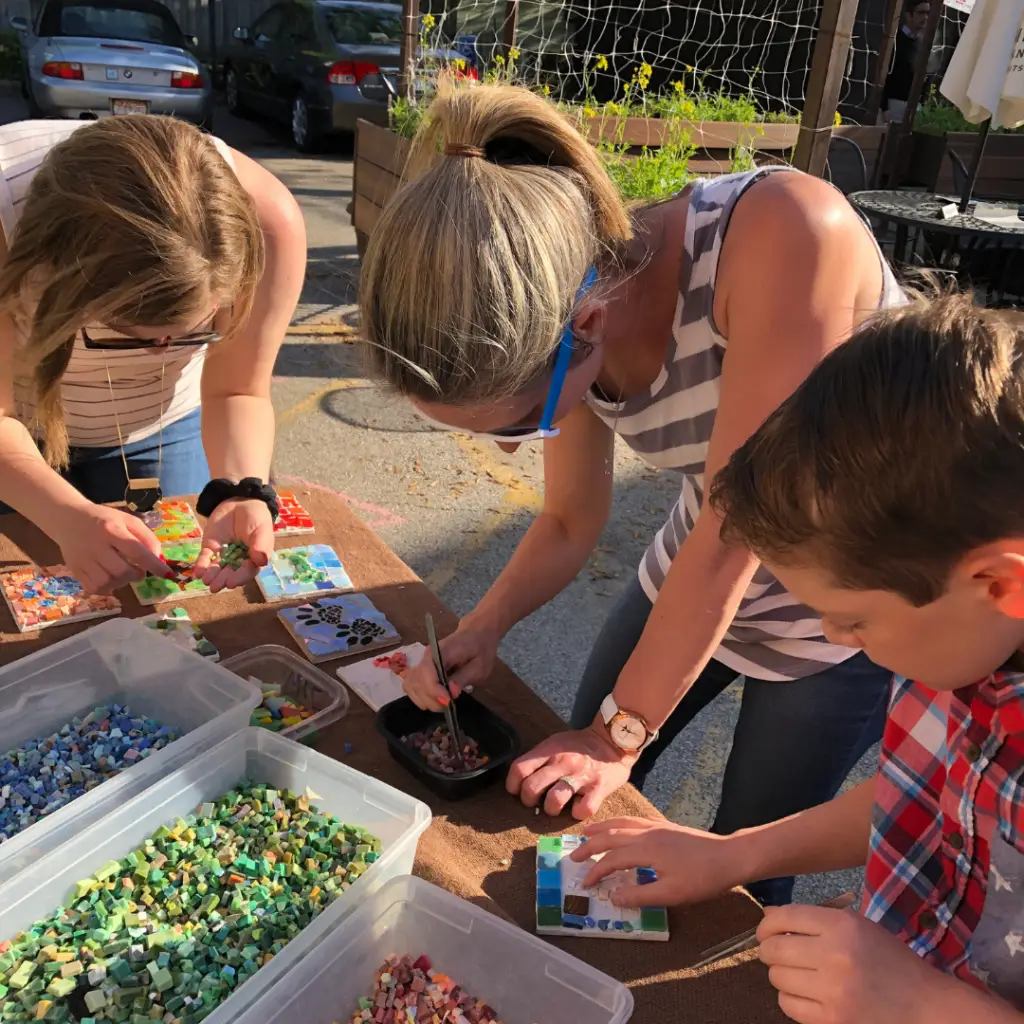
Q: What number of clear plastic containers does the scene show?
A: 4